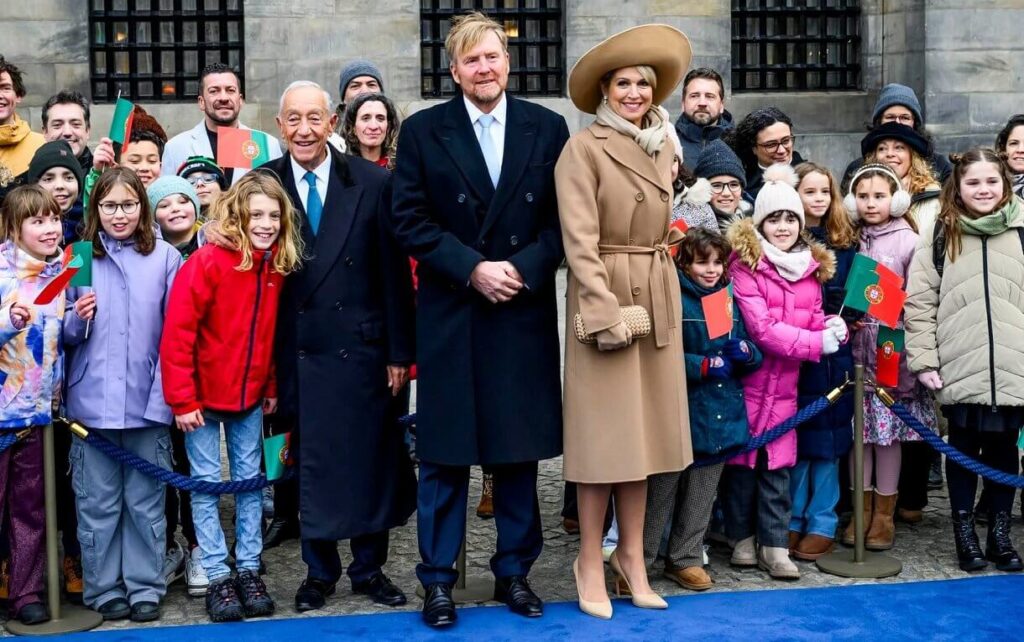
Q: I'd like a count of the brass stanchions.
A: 3